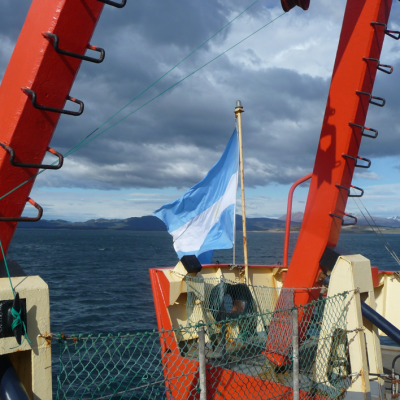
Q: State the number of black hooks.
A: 12